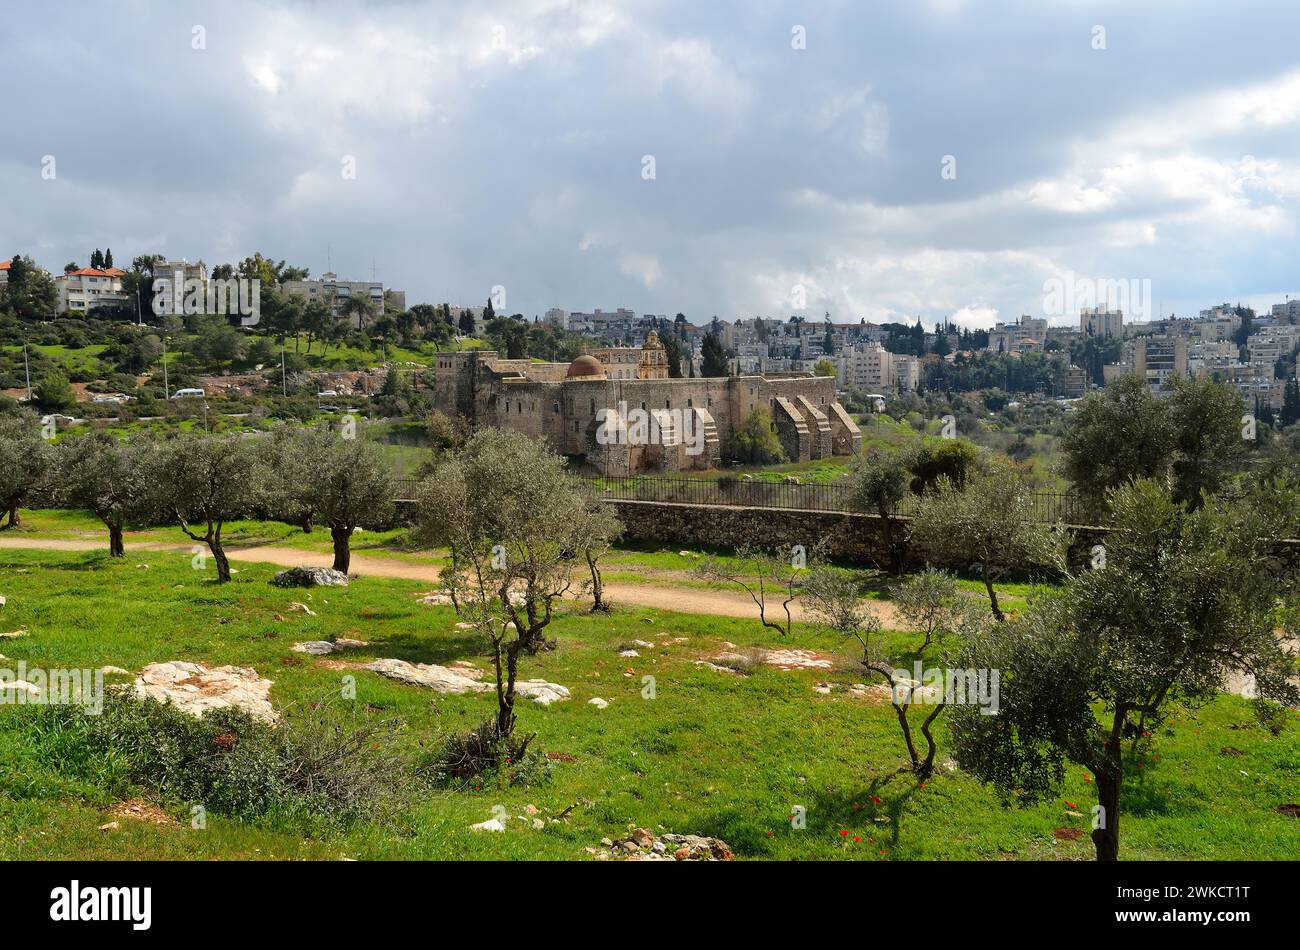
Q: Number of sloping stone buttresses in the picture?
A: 6